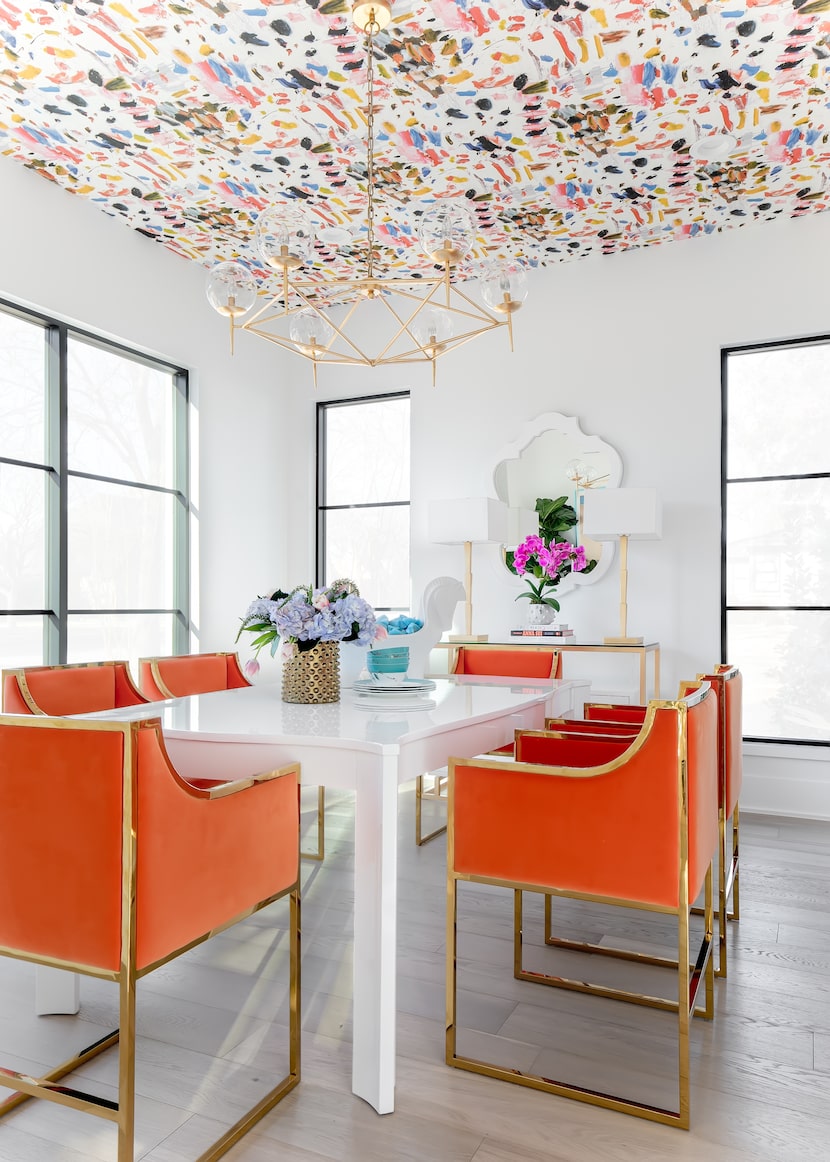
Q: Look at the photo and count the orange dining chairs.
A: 6